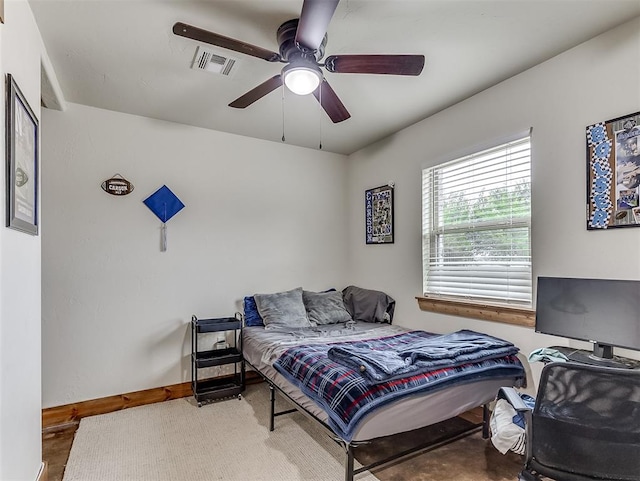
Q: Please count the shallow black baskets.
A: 3